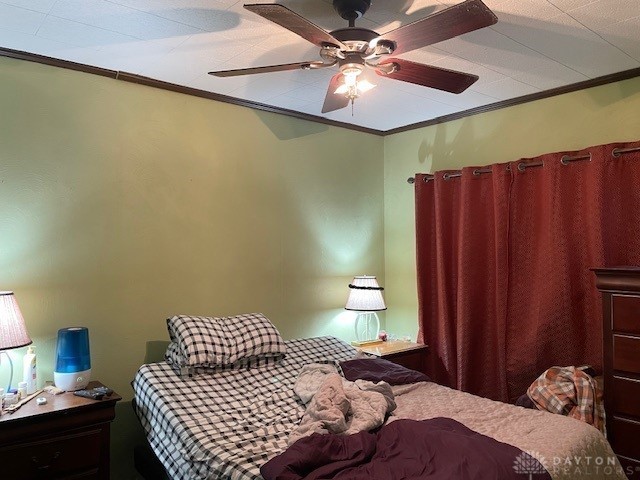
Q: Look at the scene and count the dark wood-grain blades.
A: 5